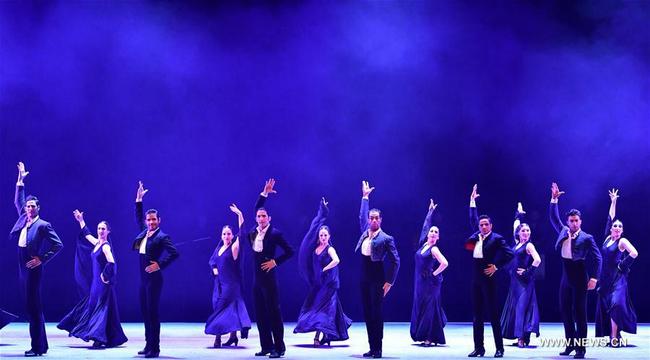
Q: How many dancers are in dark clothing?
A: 12